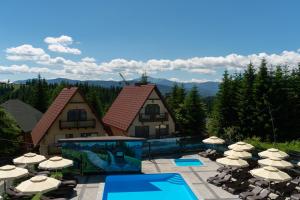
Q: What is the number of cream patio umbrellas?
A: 11